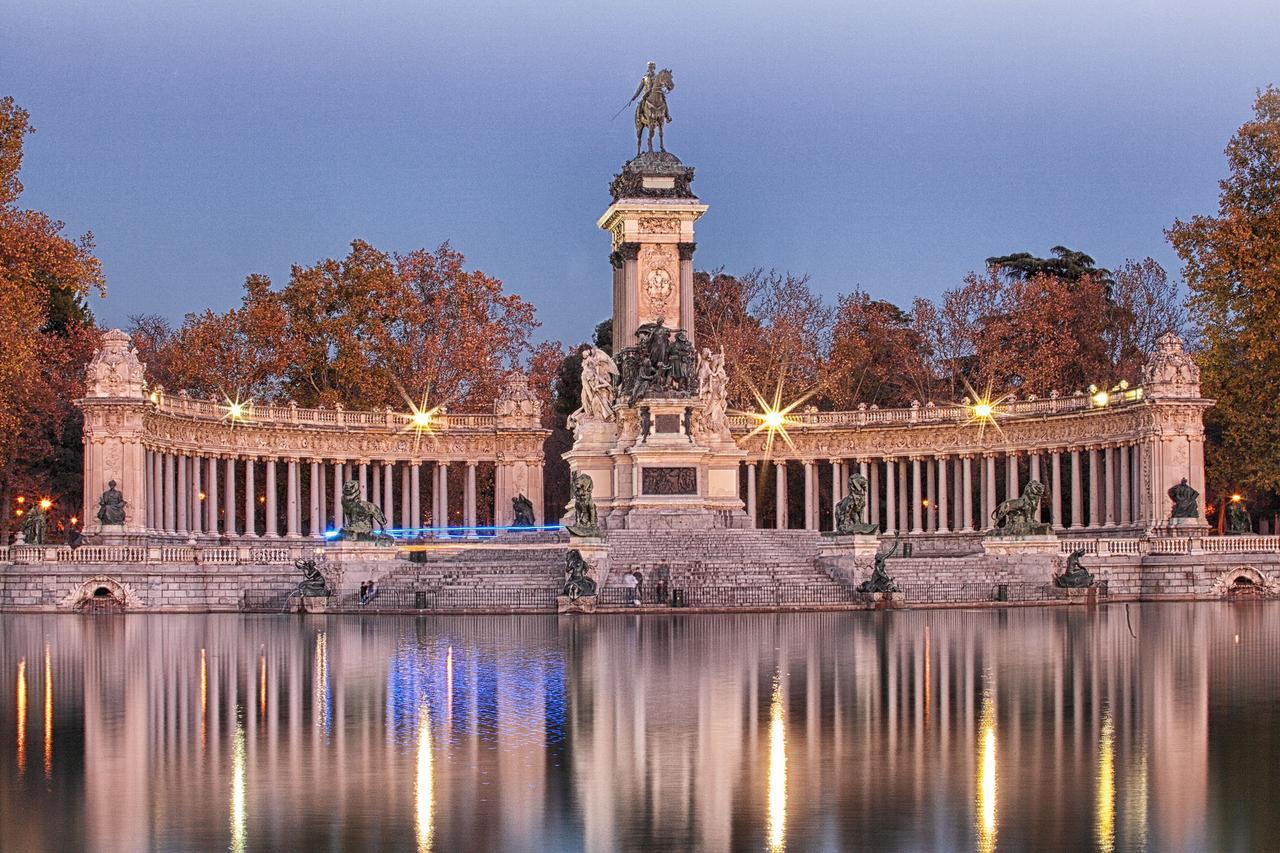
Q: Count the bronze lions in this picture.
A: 4